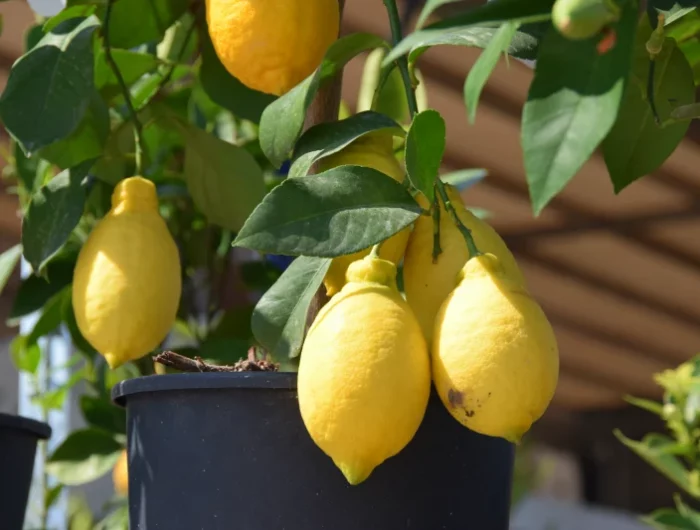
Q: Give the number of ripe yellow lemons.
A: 6